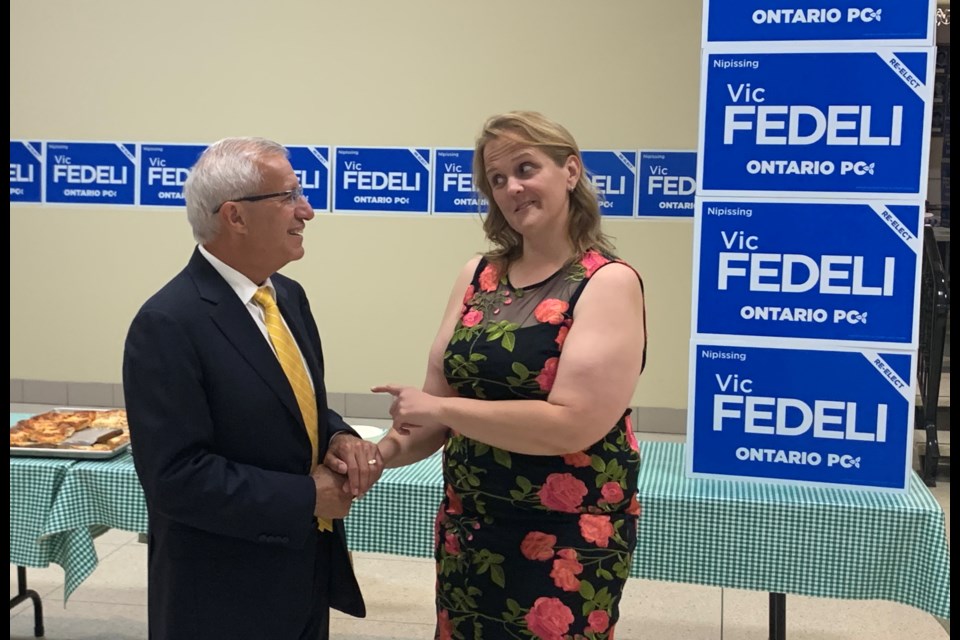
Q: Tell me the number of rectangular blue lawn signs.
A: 12